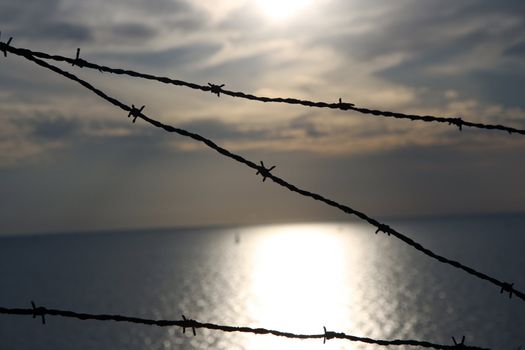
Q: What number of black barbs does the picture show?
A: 13